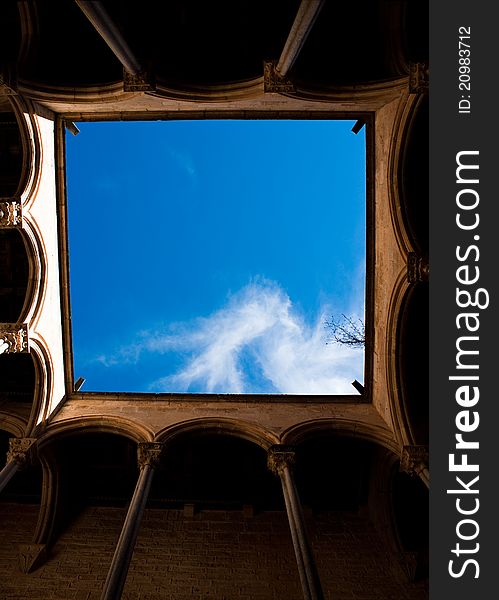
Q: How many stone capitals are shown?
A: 11